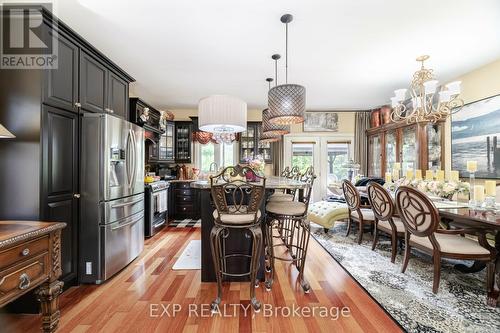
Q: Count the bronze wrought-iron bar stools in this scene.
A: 4